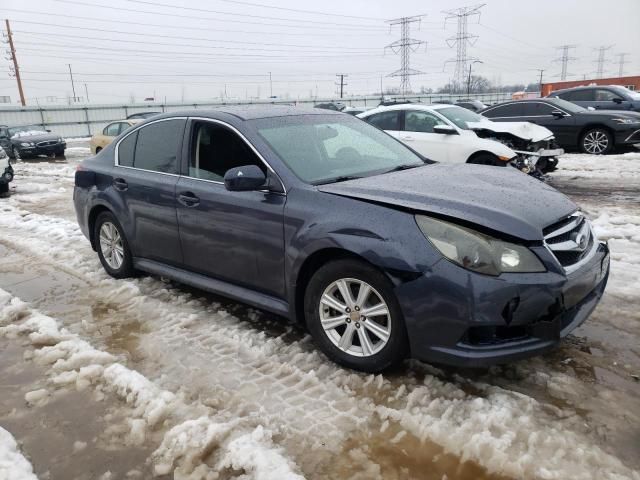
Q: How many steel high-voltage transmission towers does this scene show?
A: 5